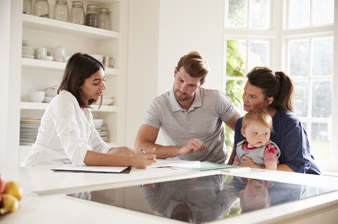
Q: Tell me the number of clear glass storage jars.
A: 6